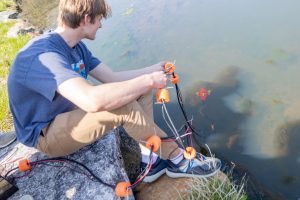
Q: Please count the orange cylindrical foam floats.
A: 7